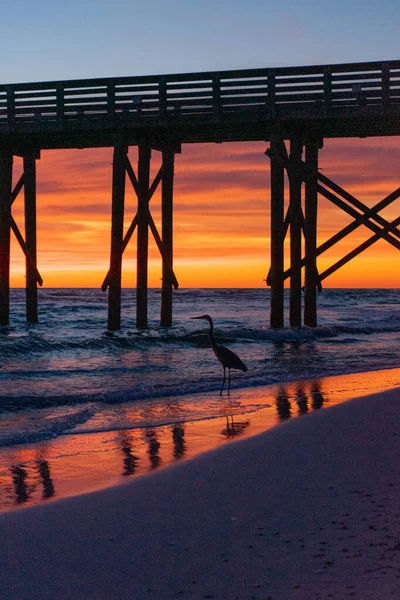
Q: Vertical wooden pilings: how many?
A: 8